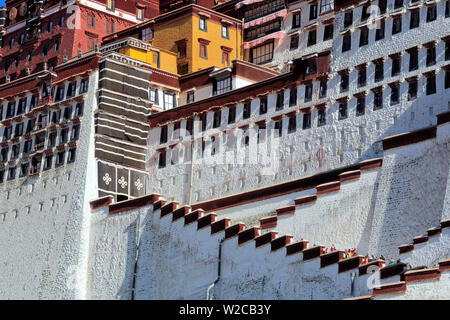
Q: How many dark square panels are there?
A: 3